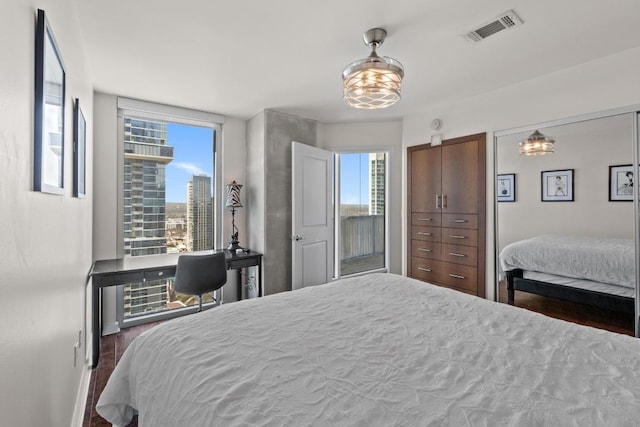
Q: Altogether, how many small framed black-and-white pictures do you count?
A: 3